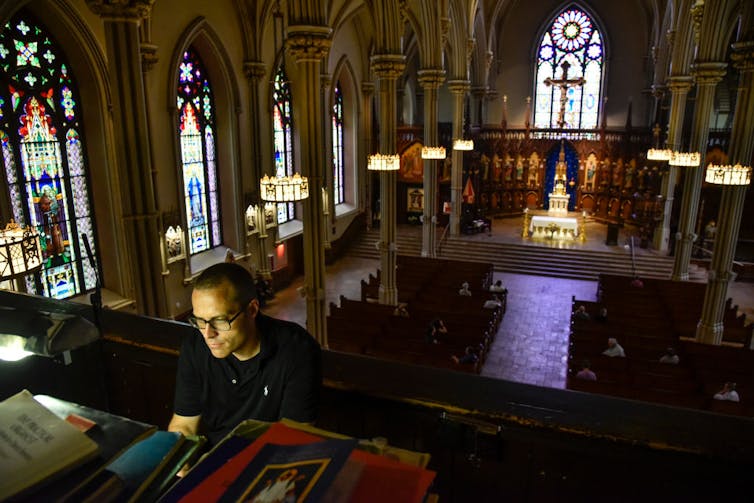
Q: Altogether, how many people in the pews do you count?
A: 13